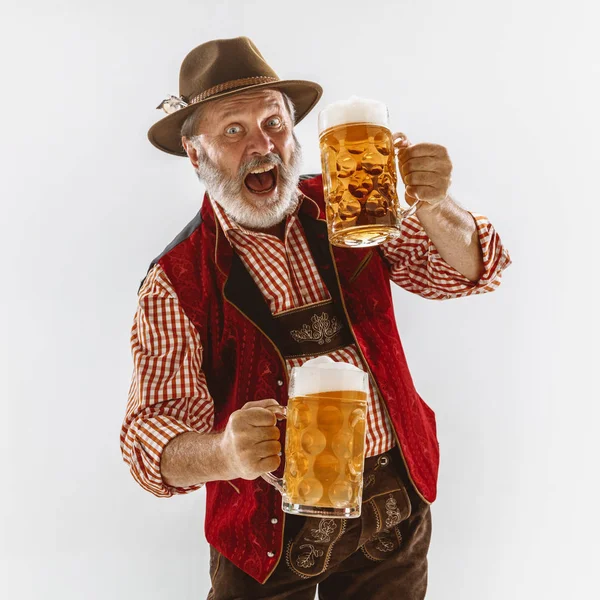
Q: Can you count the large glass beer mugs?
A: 2